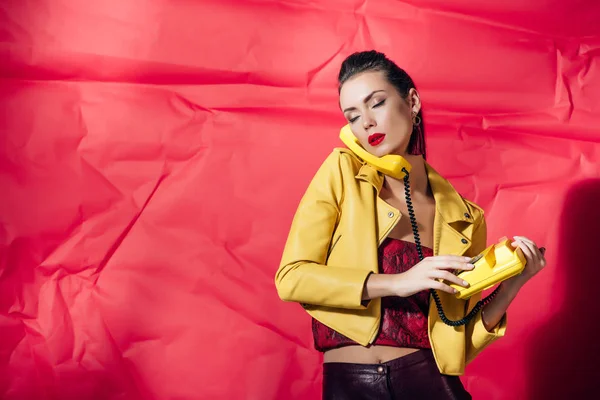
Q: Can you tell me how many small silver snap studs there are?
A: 3